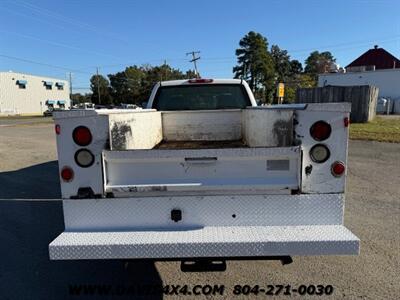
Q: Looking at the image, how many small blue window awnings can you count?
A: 5